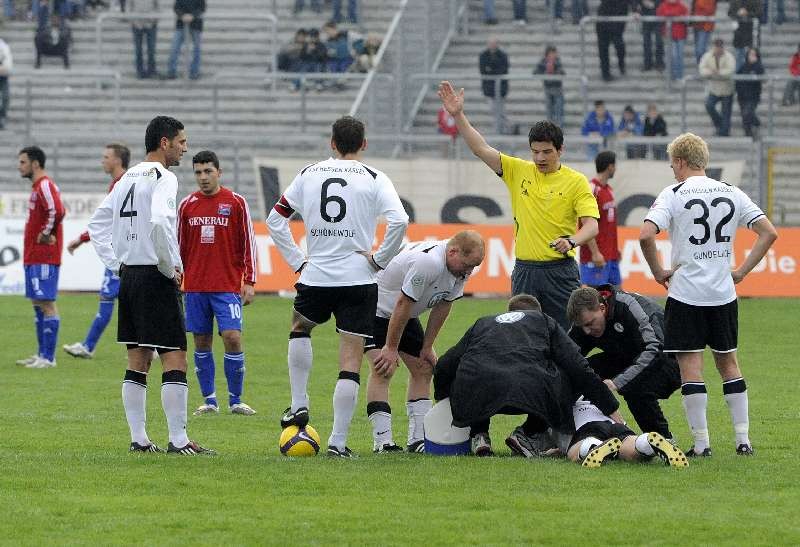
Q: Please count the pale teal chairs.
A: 0